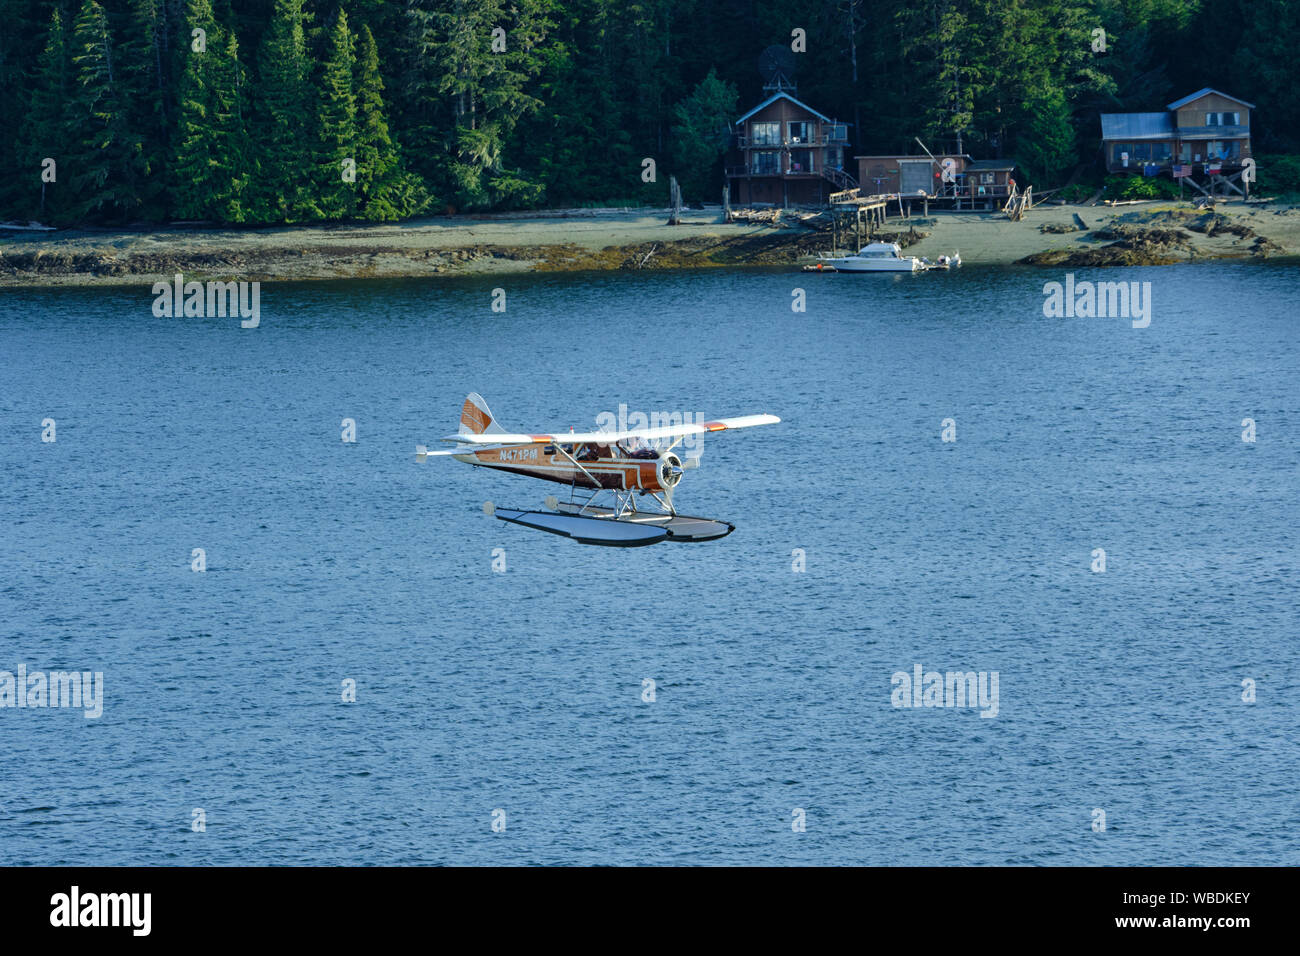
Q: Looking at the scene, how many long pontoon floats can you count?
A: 2